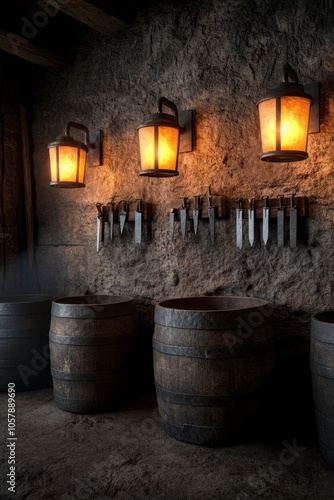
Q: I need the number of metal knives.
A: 13